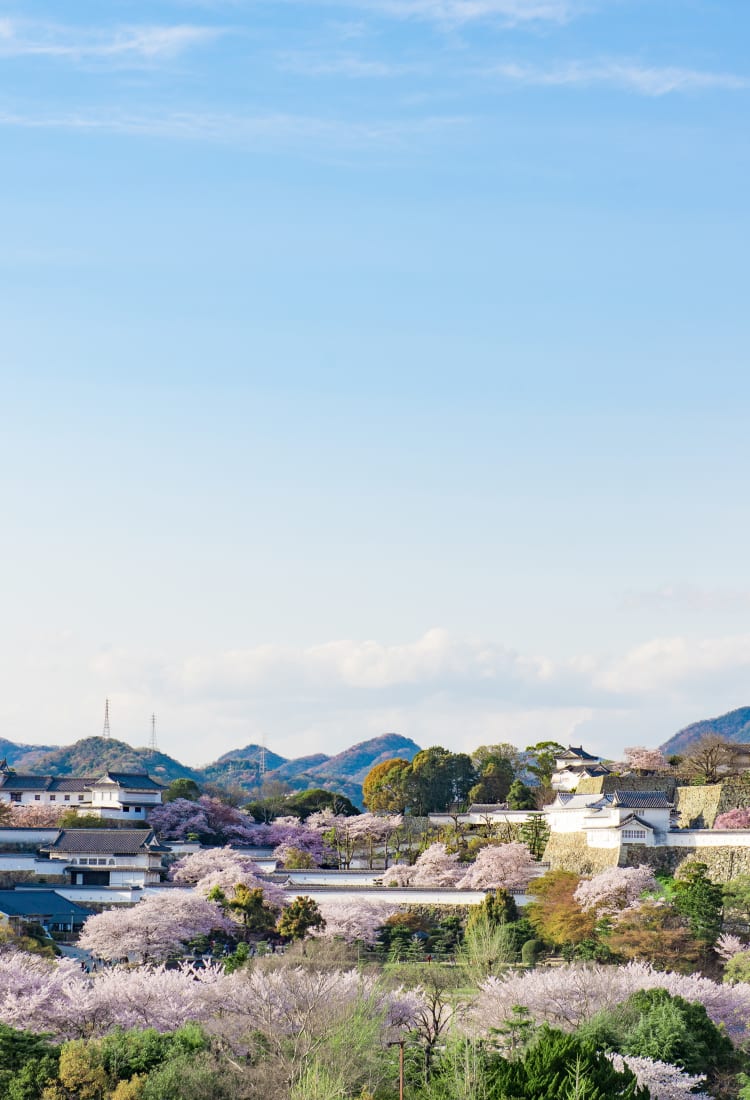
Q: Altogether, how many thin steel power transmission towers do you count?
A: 3